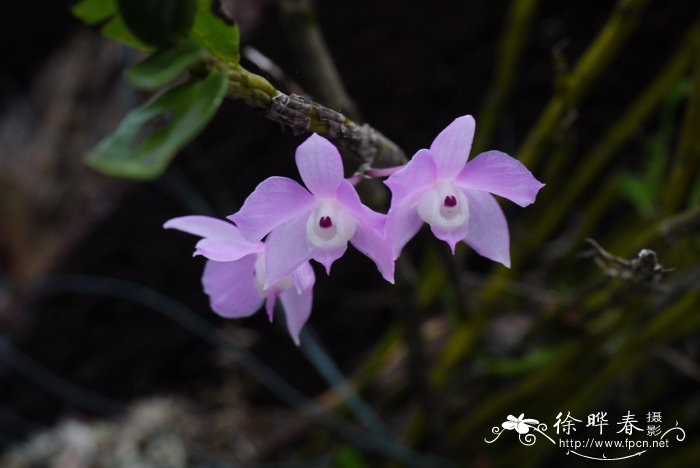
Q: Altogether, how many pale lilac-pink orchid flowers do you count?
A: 3